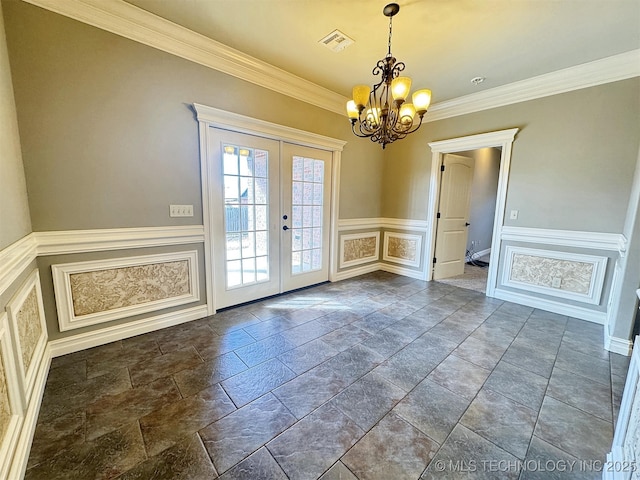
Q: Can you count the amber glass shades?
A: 6